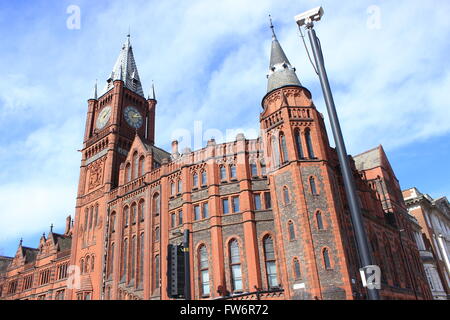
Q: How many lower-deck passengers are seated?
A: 0